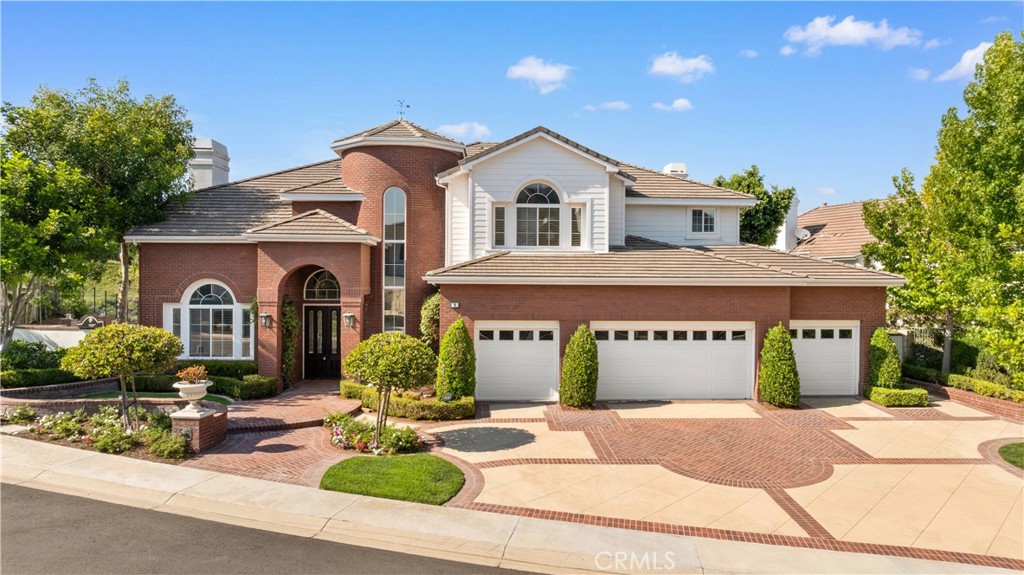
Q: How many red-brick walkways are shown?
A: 1